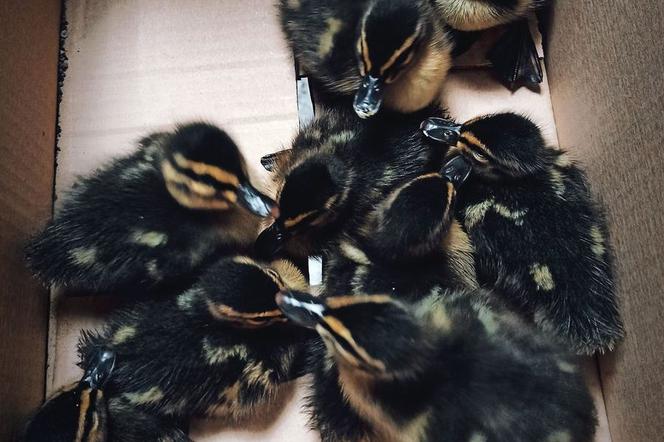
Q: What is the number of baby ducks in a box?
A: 9